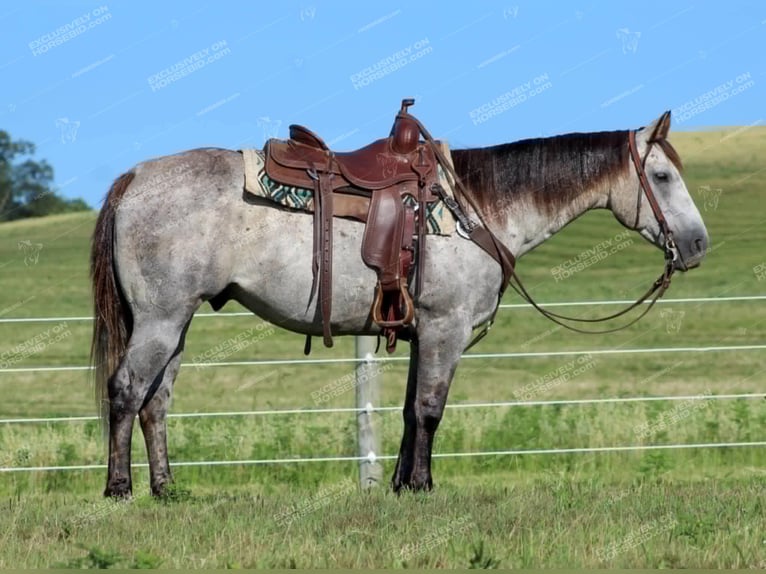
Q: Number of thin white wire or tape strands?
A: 4